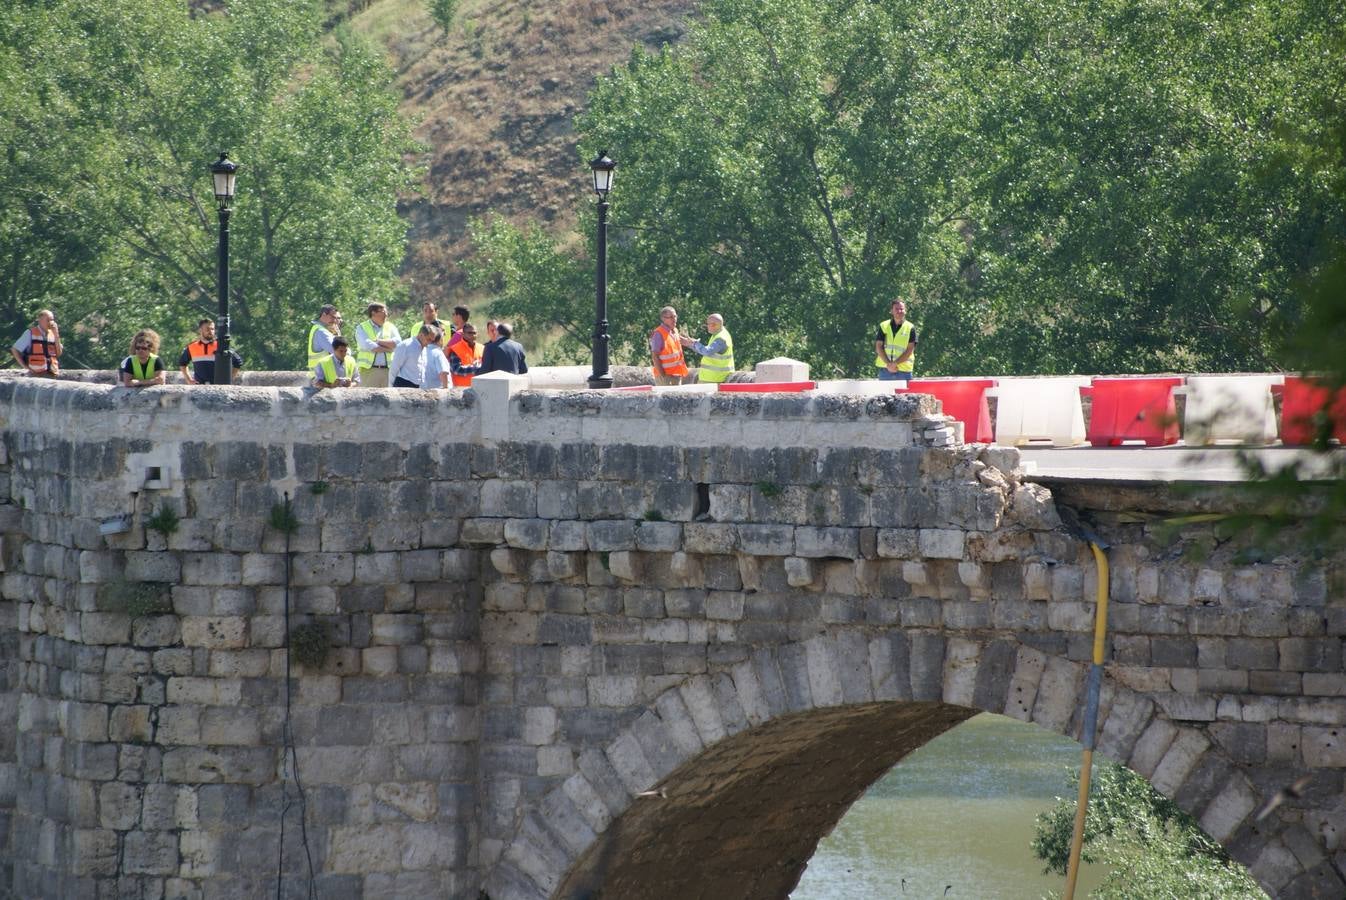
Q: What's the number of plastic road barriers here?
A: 9